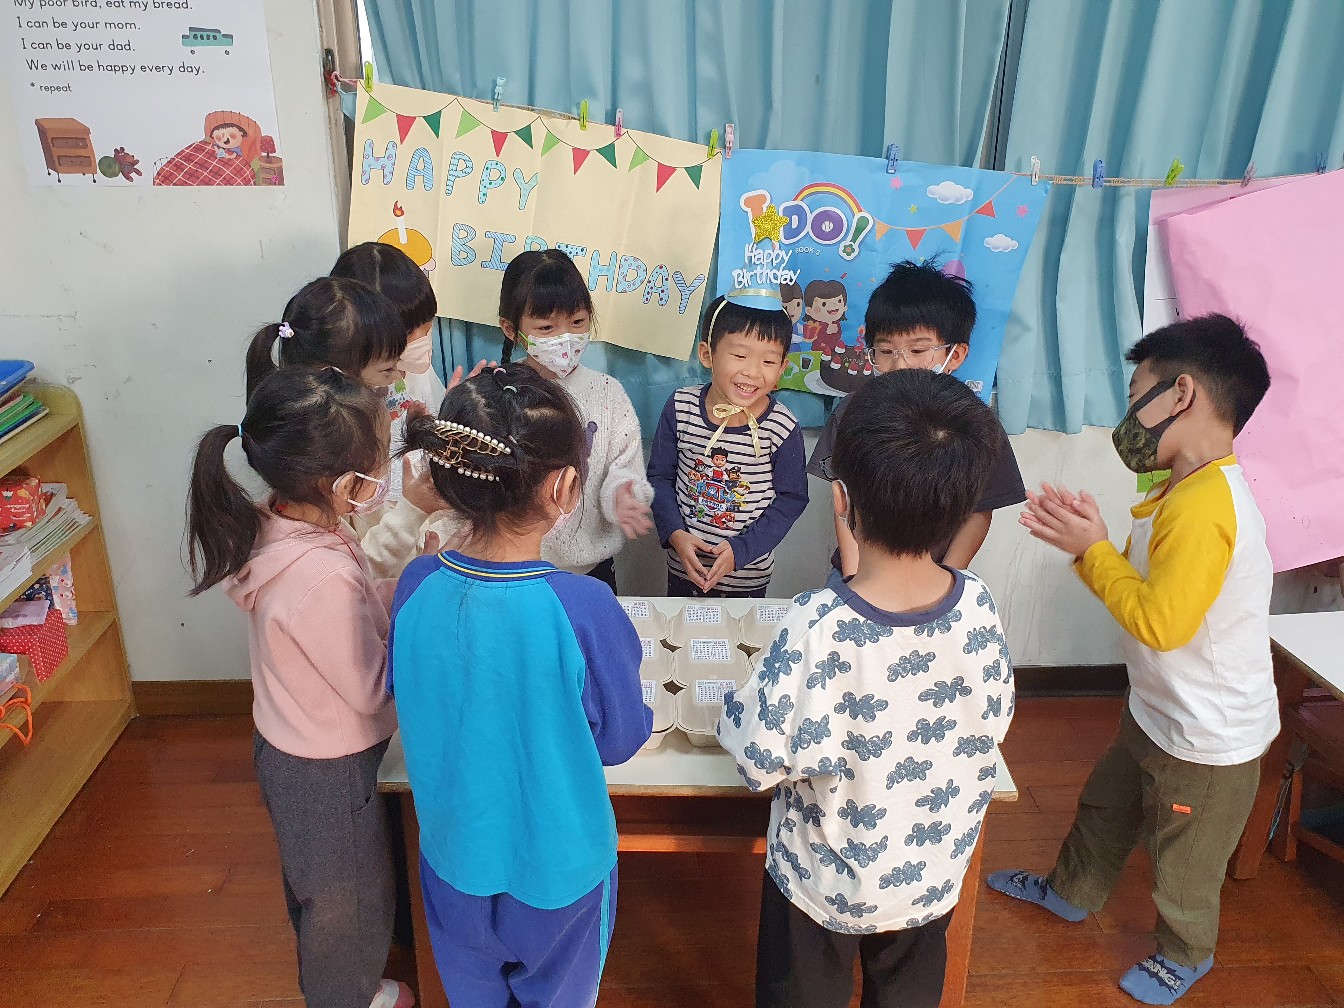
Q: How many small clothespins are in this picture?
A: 12